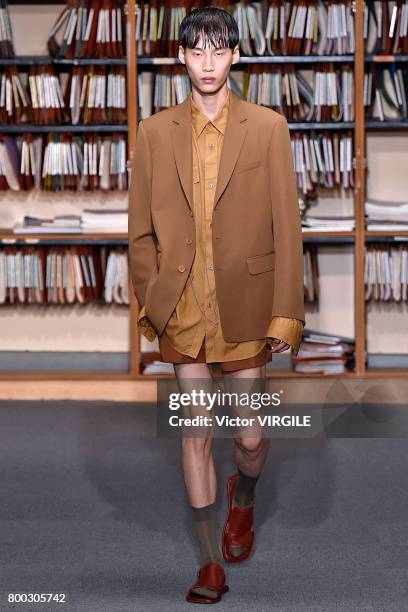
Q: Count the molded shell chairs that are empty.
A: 0